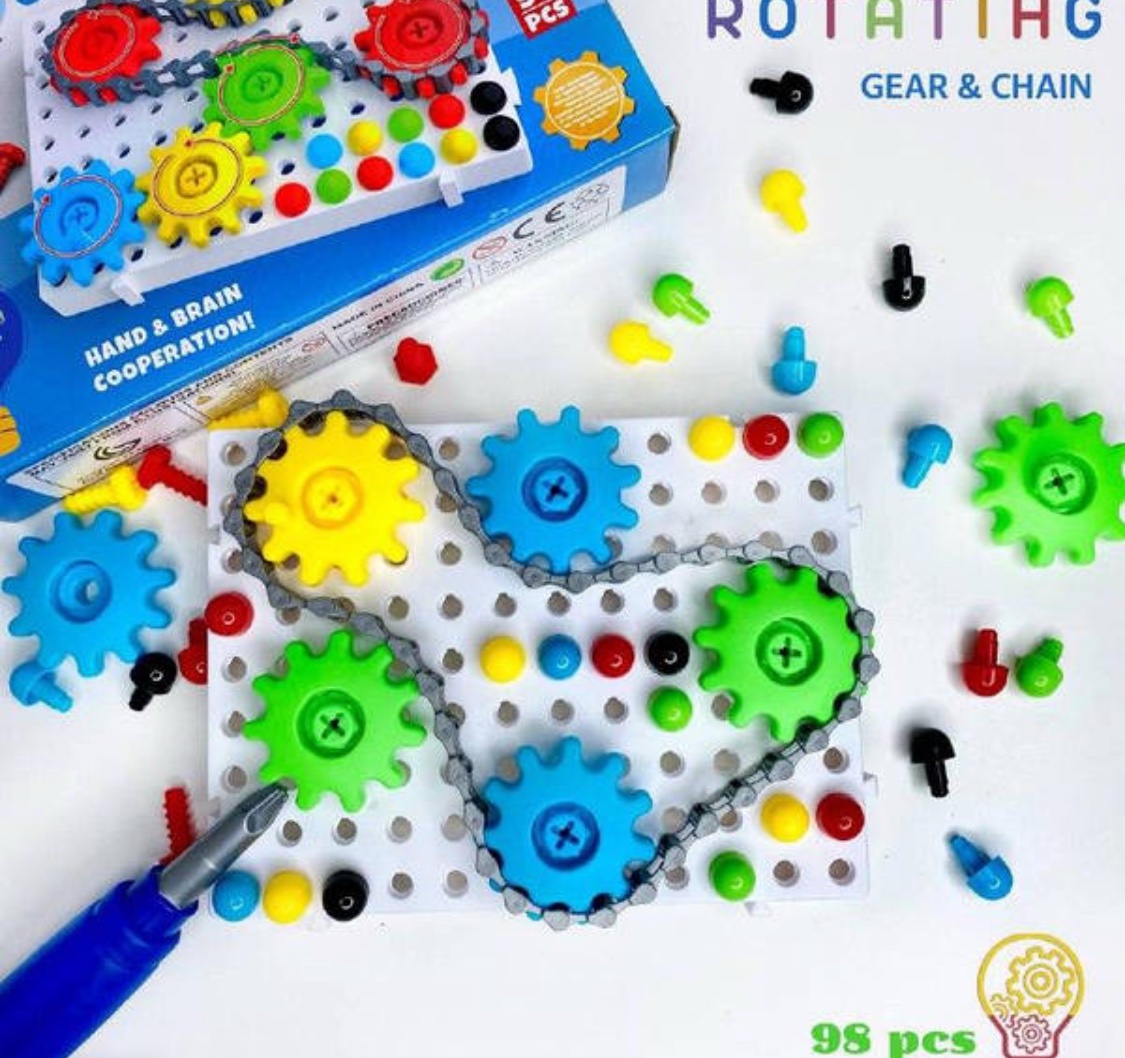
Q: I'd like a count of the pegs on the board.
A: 15